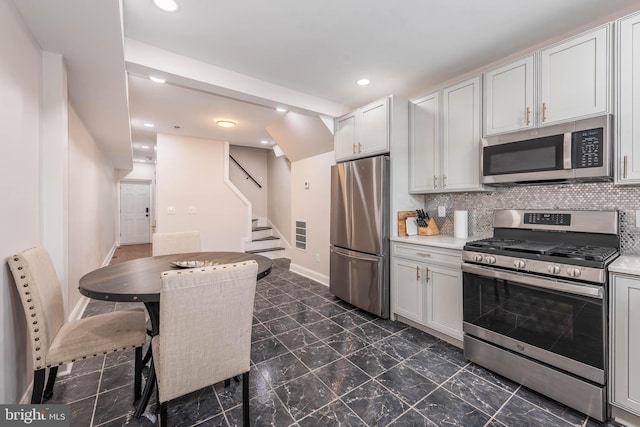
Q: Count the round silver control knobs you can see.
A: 5